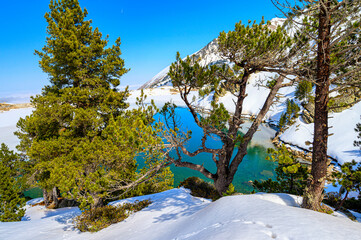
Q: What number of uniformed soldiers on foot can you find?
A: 0